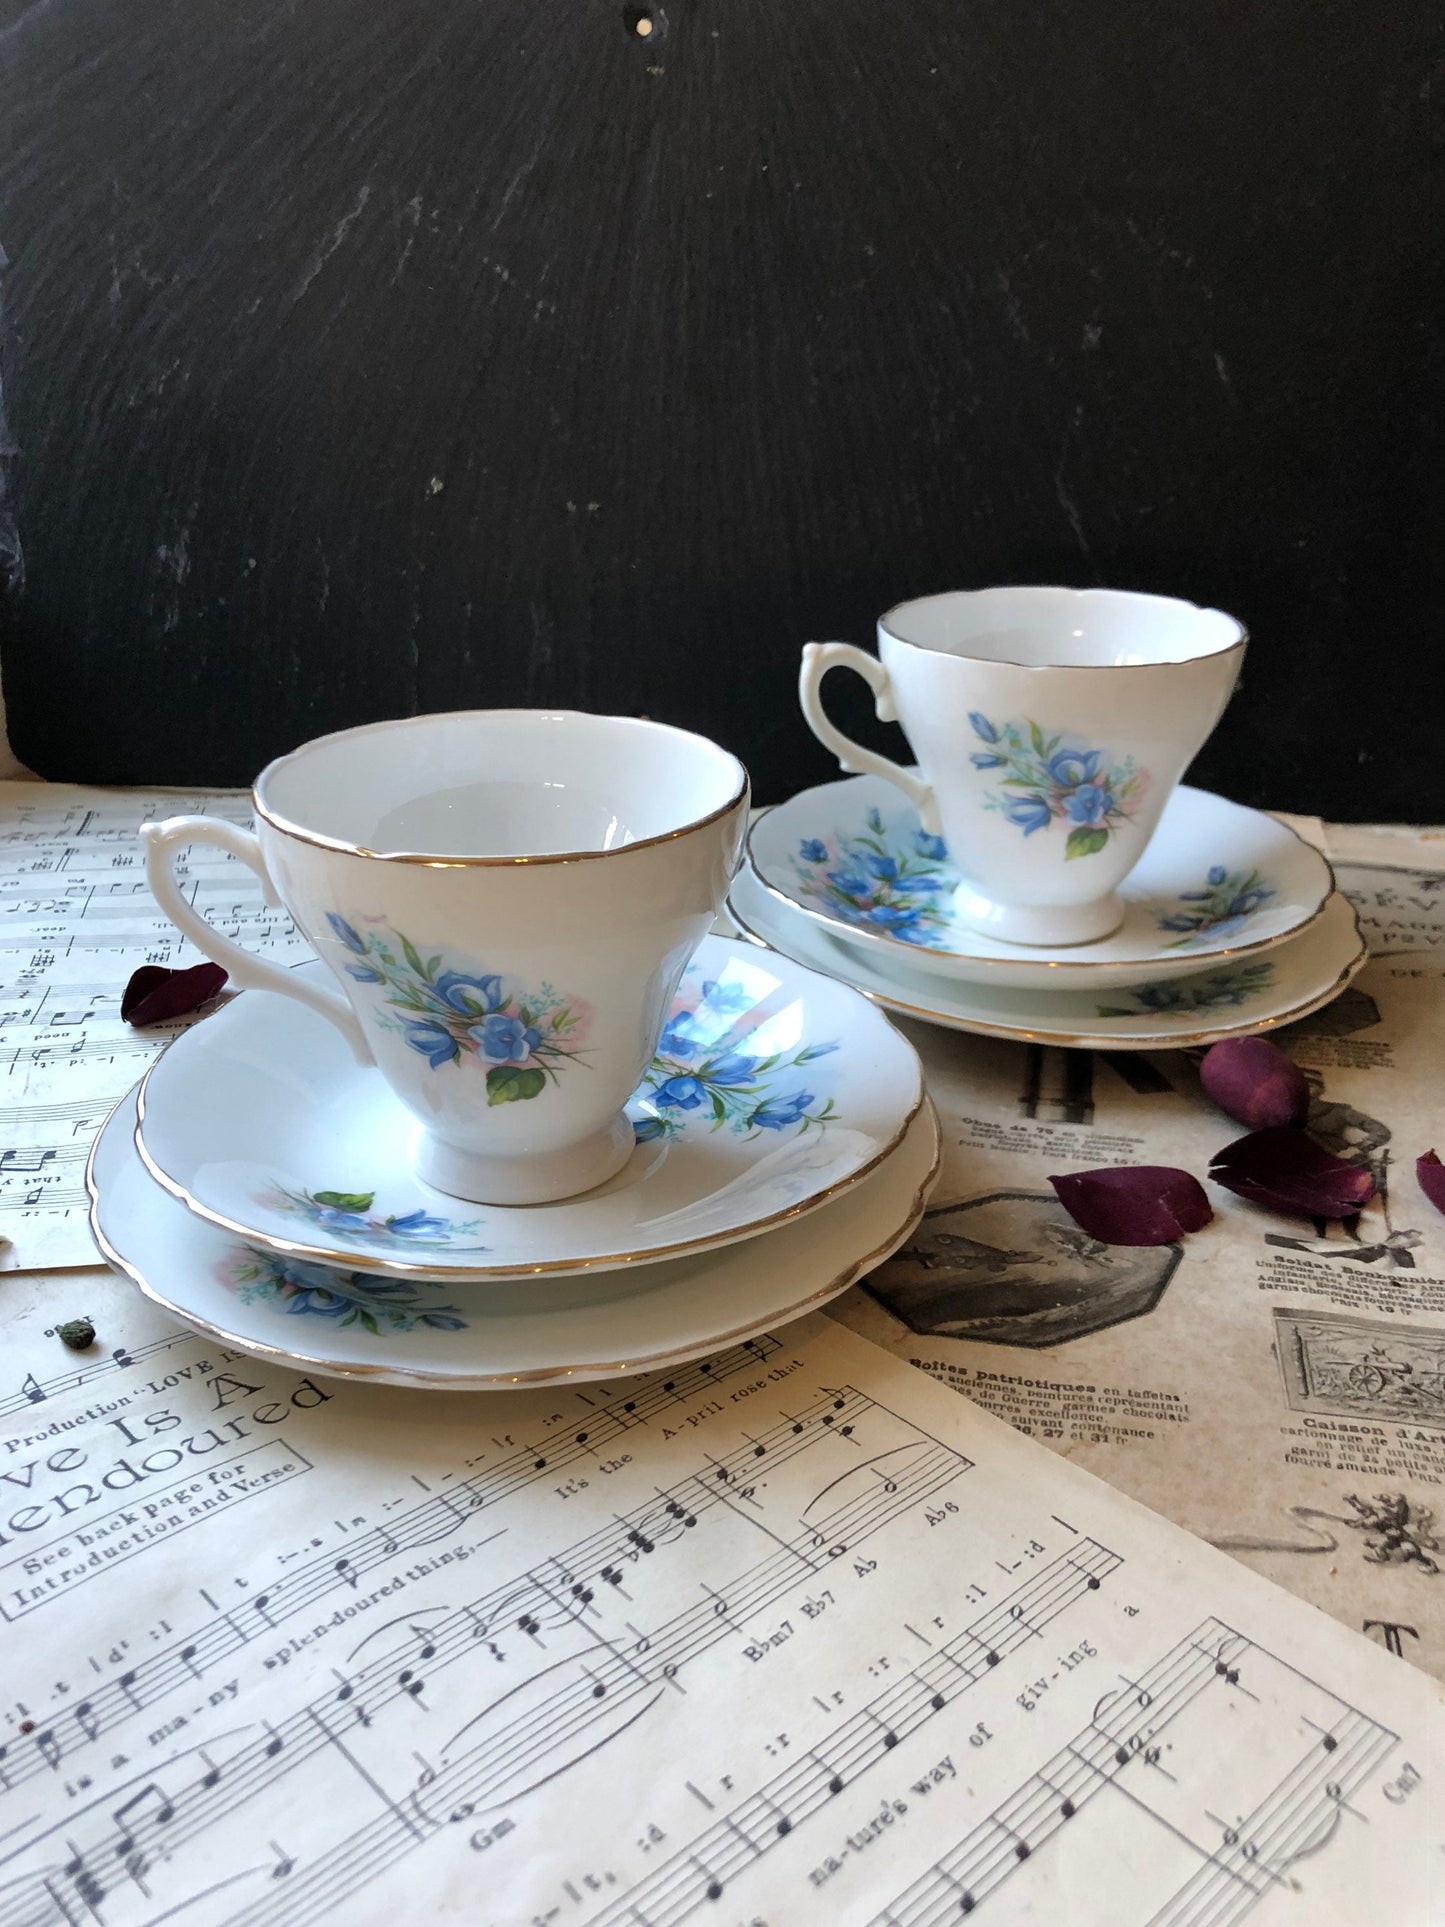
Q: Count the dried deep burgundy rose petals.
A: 5